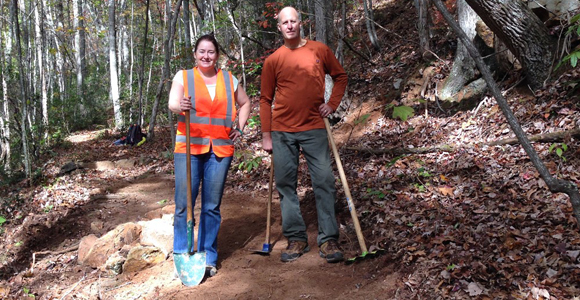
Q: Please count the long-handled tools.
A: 3